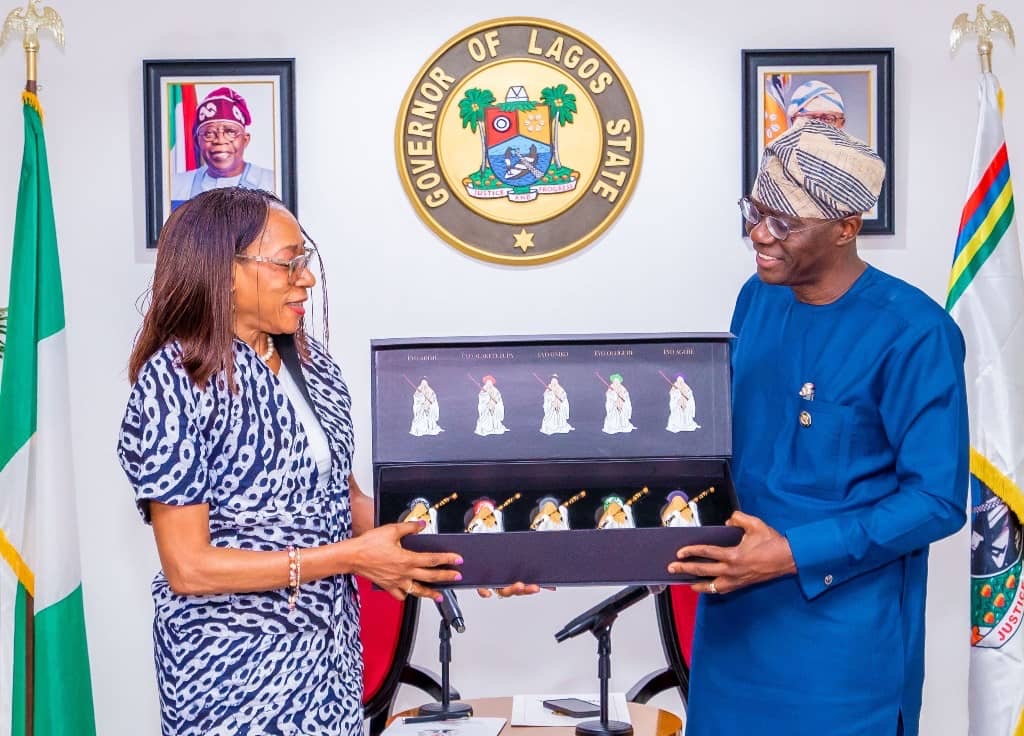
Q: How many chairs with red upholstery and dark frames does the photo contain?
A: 2